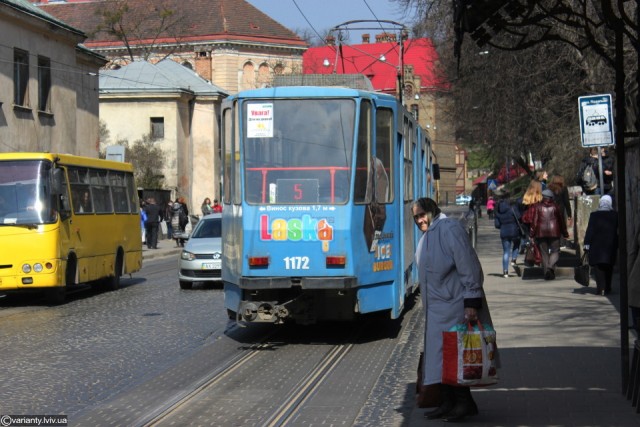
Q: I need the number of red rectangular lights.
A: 2